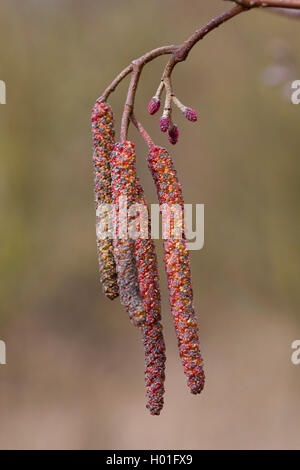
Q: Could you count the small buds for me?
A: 4